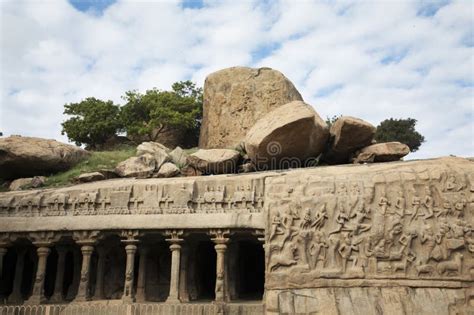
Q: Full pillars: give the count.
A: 5